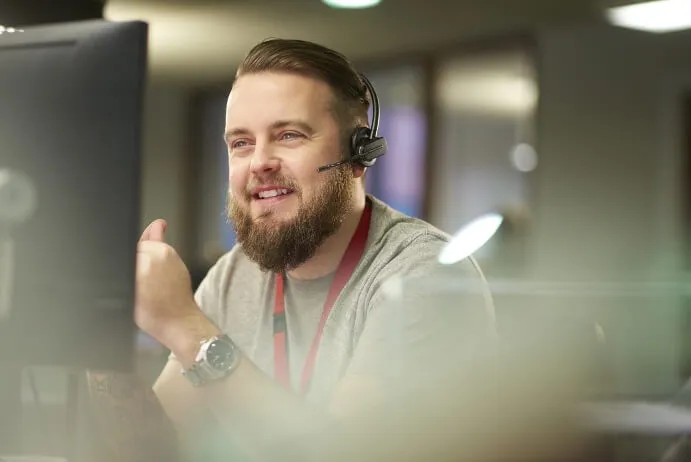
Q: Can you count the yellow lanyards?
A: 0